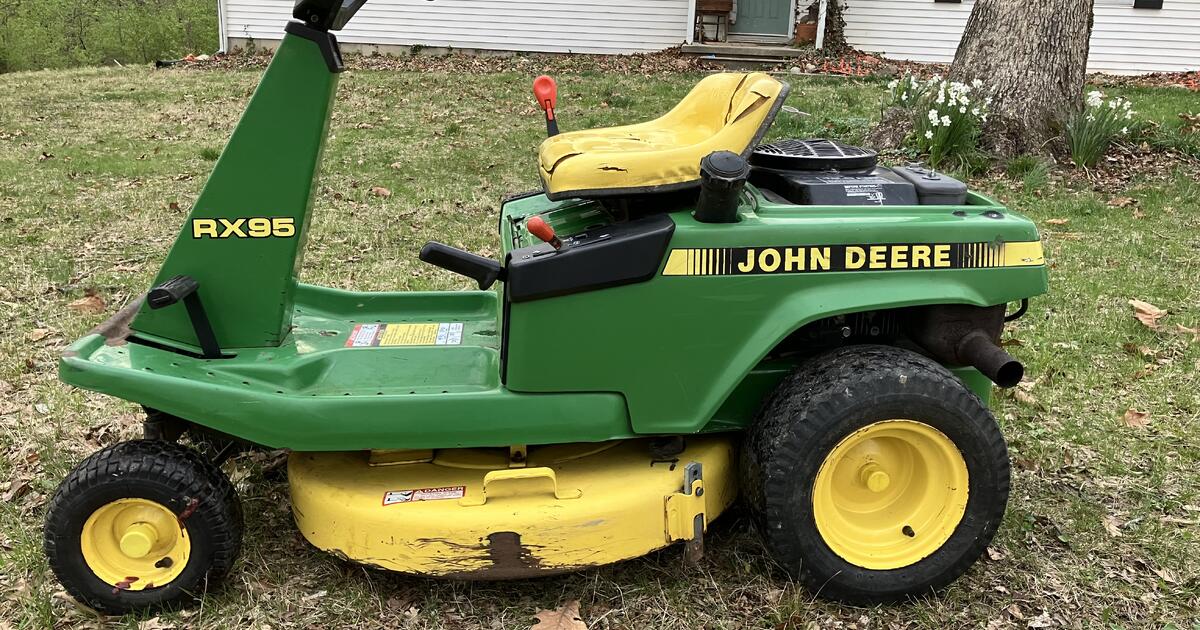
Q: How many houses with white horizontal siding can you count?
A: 1